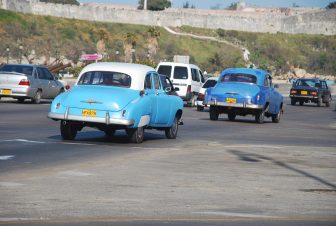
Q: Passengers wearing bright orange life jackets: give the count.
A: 0